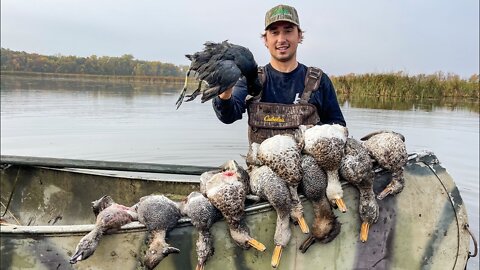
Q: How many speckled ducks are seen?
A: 10